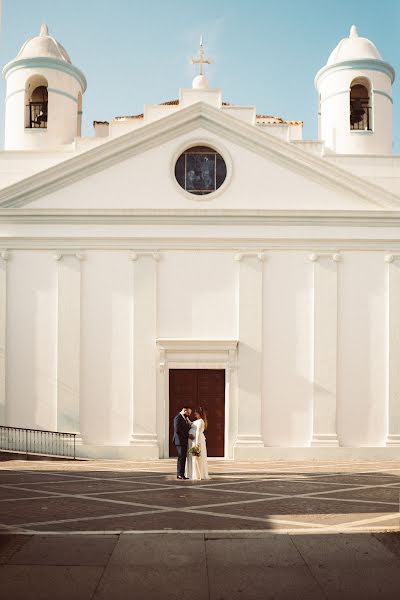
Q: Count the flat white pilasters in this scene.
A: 6